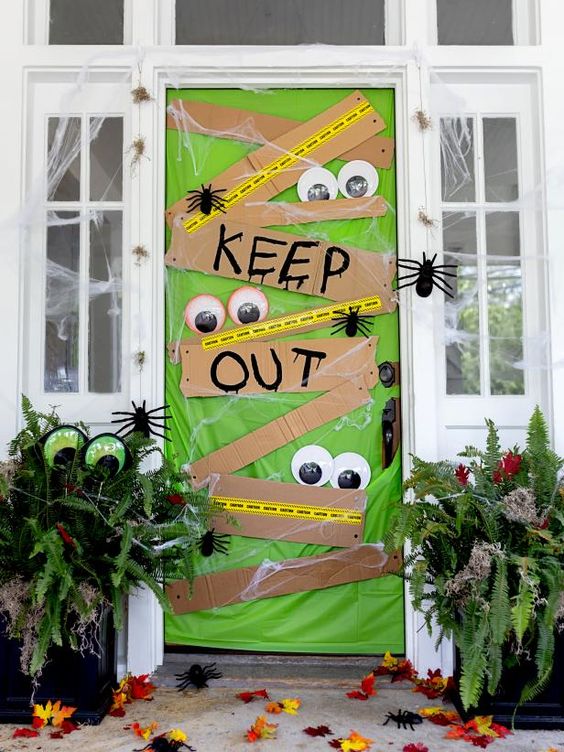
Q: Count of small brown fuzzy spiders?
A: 6